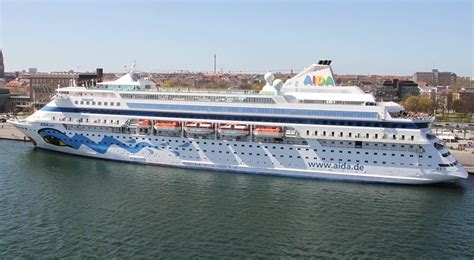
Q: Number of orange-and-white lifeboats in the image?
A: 5